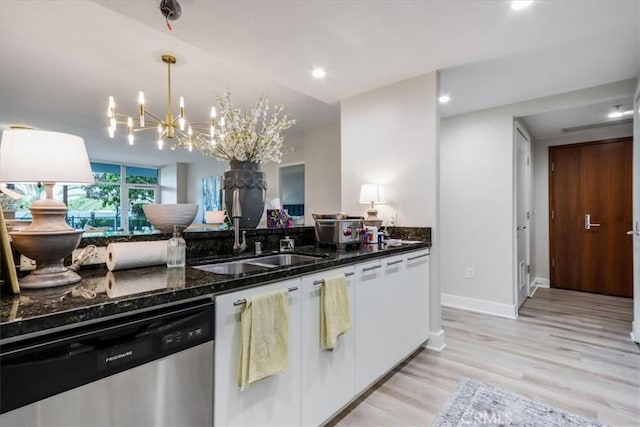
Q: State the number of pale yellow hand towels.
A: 2